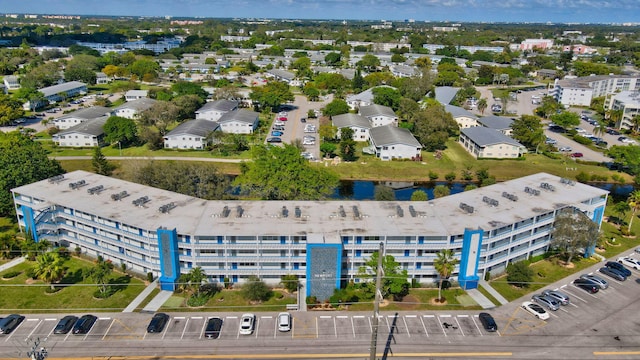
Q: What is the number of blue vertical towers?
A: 5